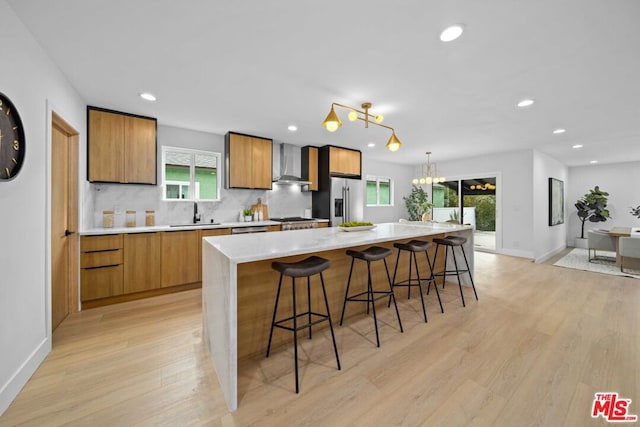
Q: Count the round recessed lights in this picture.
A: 8